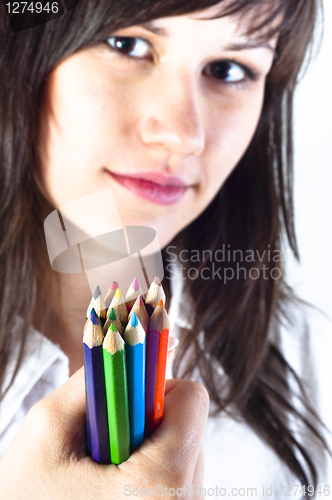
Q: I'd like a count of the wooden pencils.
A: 12